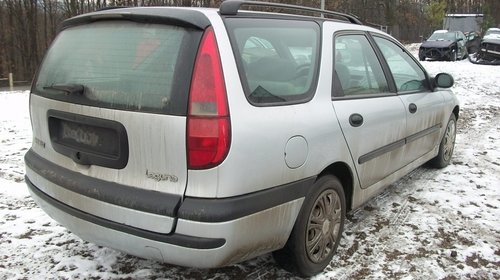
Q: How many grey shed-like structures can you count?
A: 1